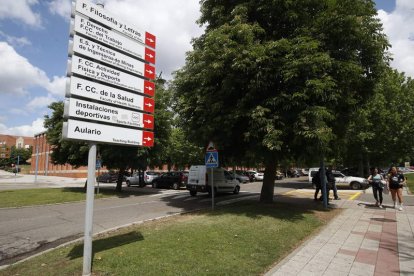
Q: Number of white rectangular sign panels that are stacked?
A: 7